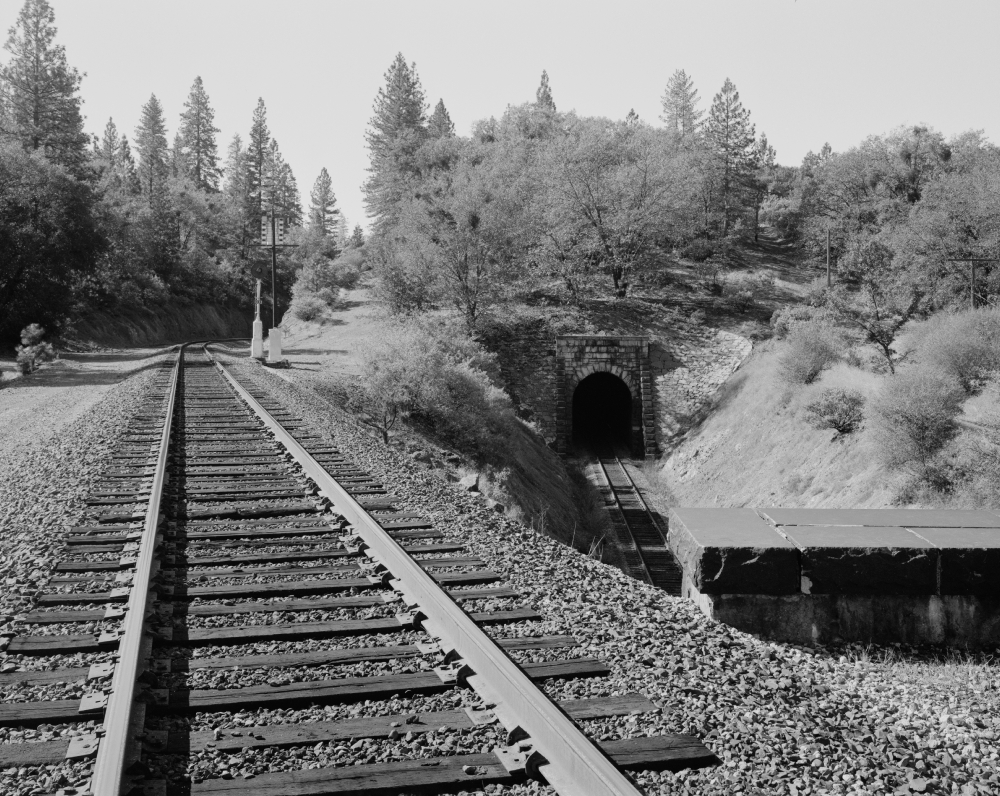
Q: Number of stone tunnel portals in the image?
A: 1